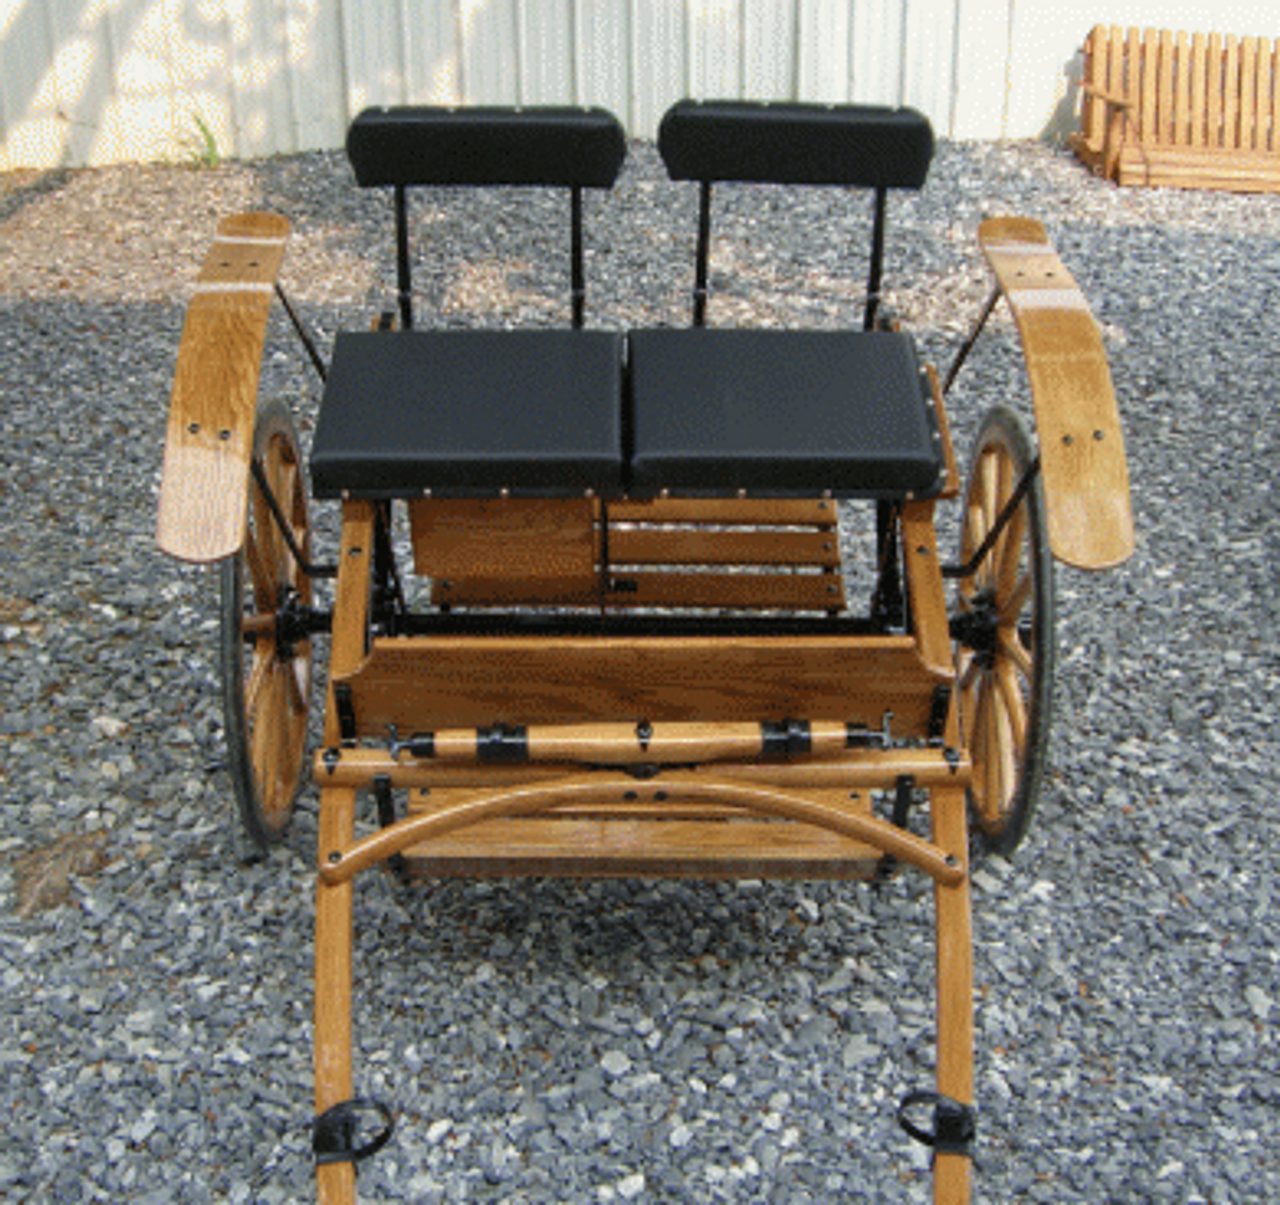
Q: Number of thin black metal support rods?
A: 8